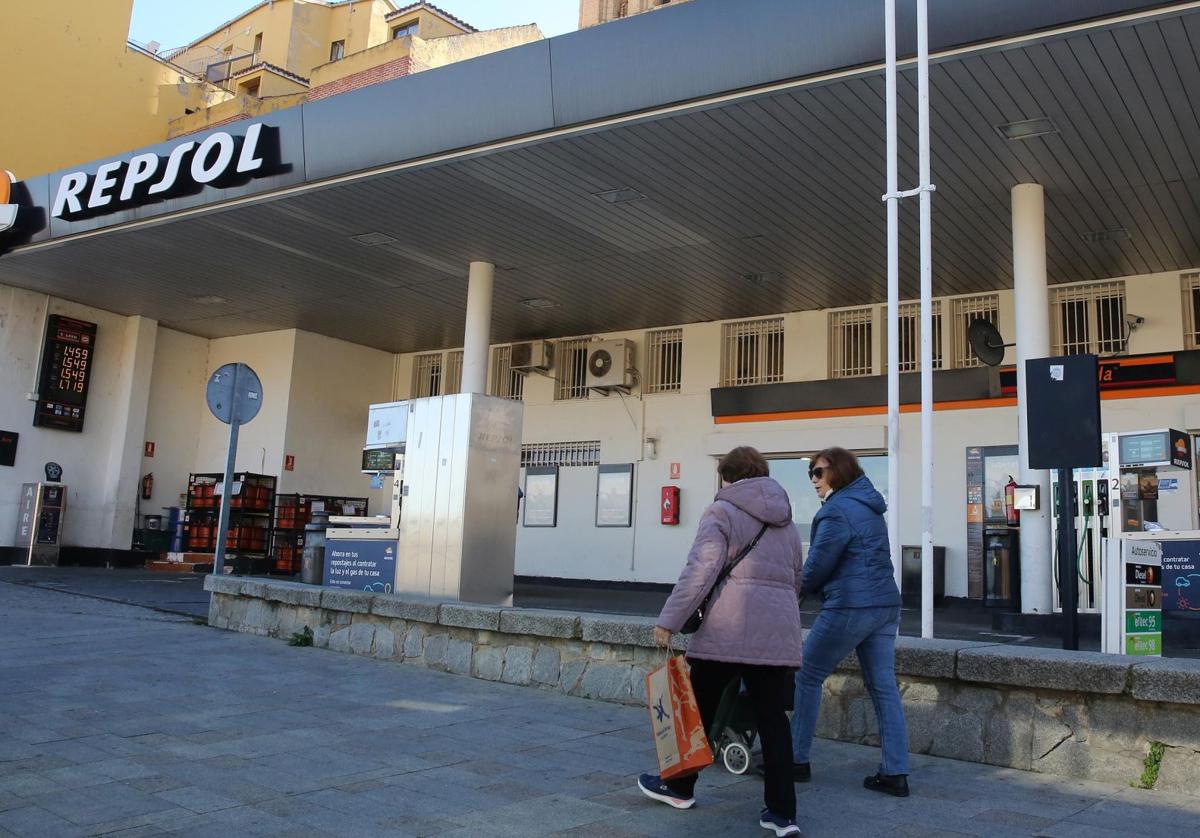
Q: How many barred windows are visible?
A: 12